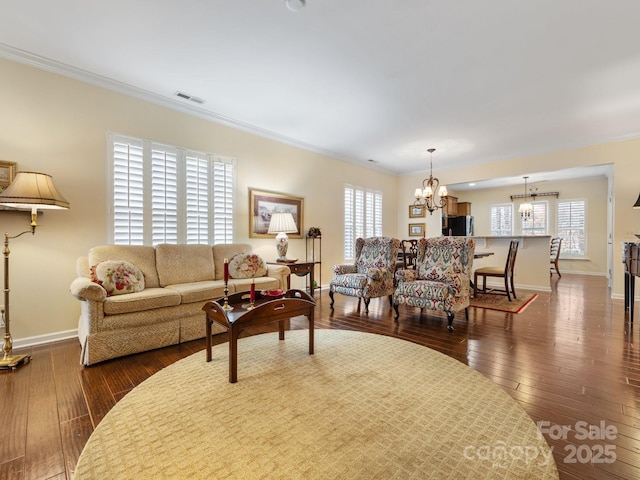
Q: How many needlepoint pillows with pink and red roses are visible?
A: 2